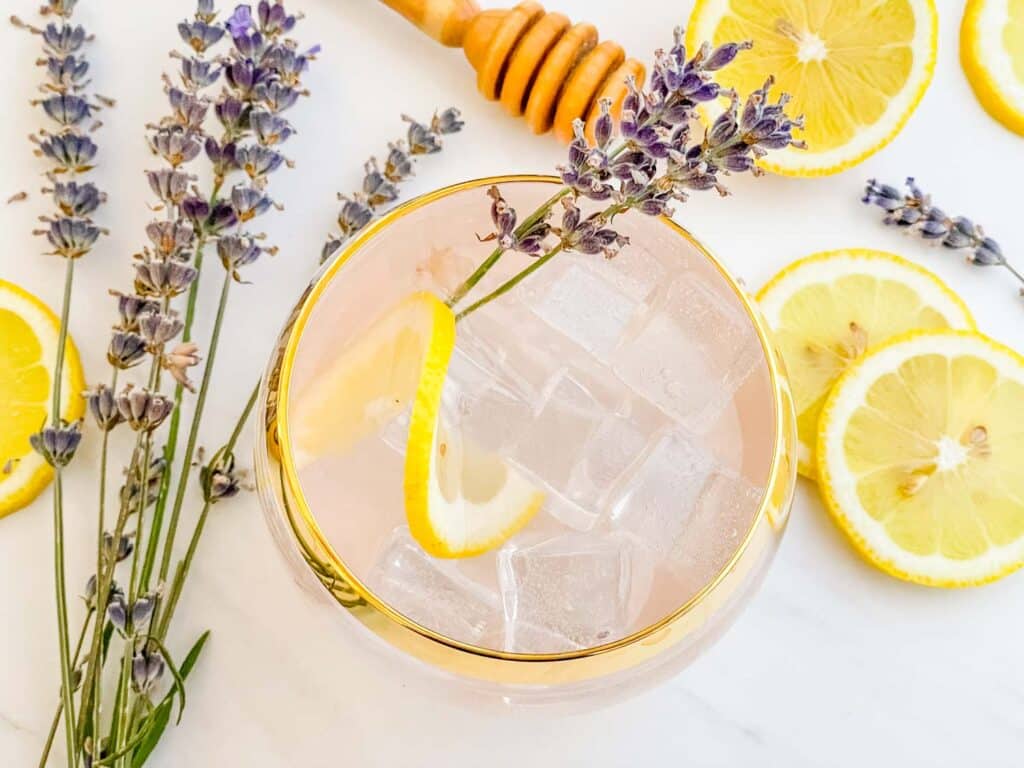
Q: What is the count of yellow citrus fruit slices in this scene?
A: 6